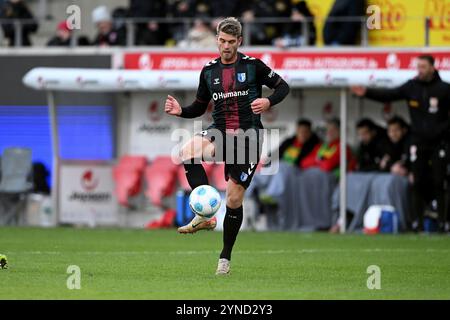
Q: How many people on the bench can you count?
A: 4